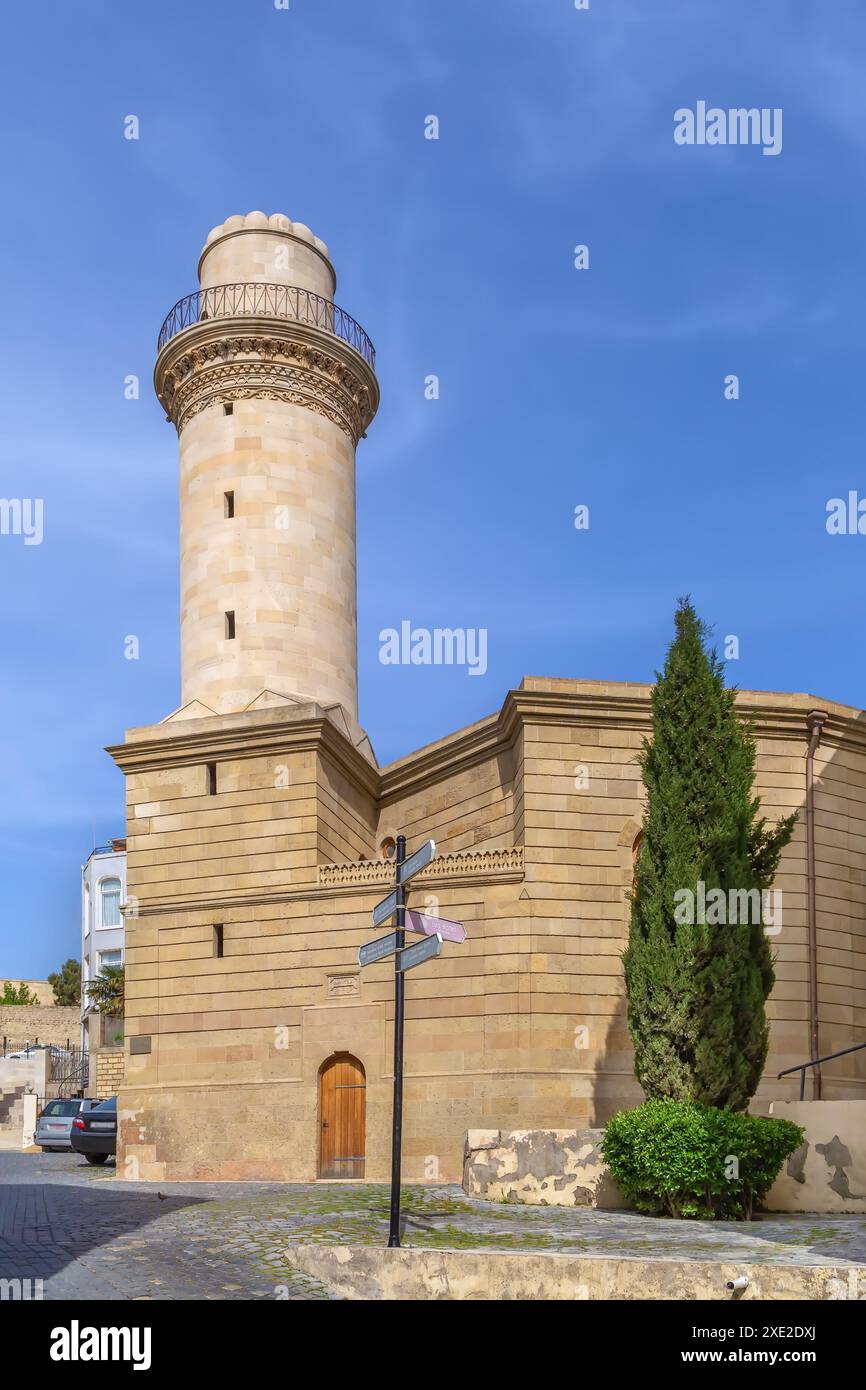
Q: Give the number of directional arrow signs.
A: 5